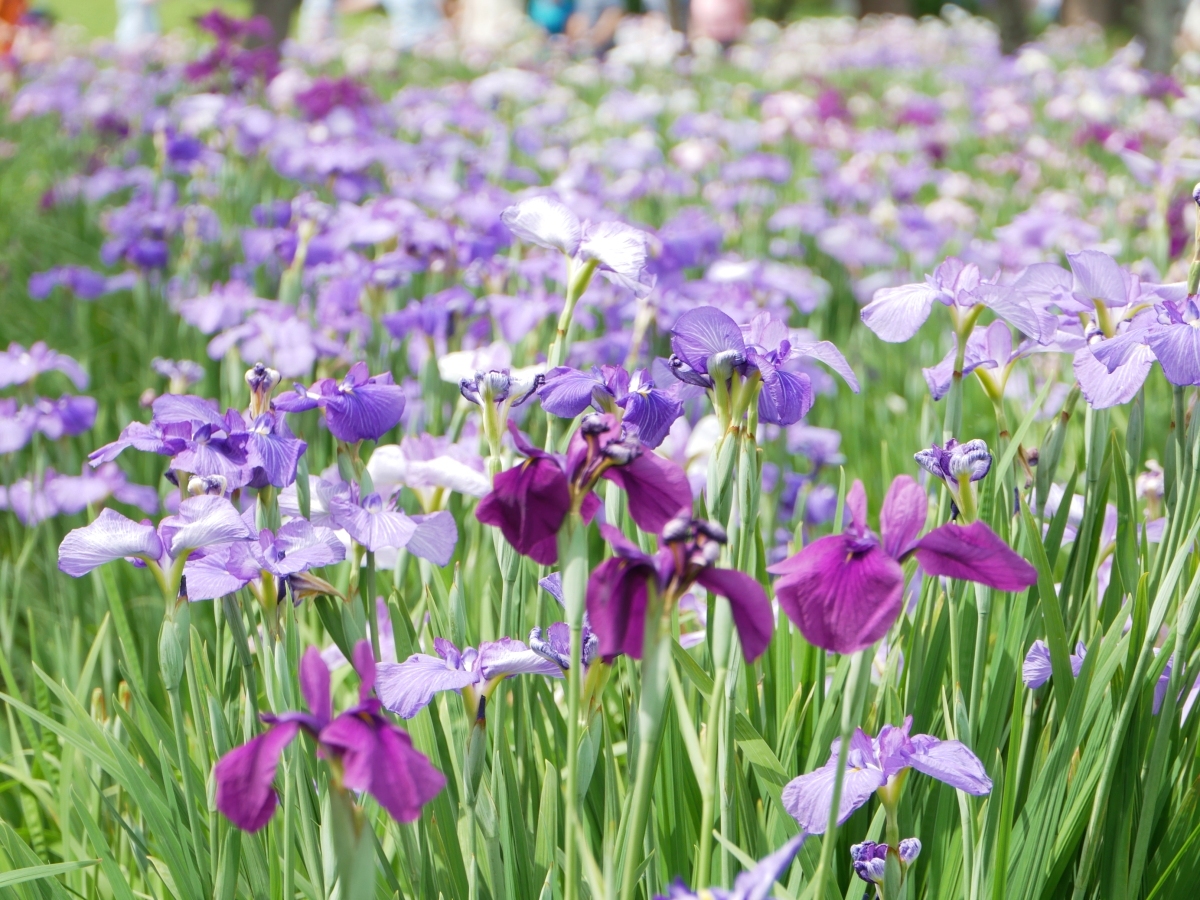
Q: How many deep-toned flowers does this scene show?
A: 4